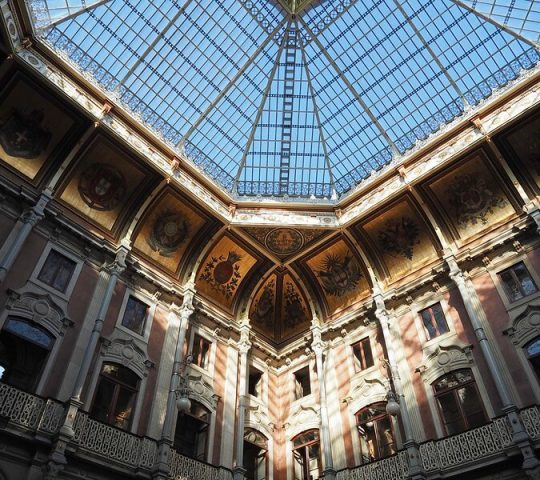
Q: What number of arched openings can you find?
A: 8